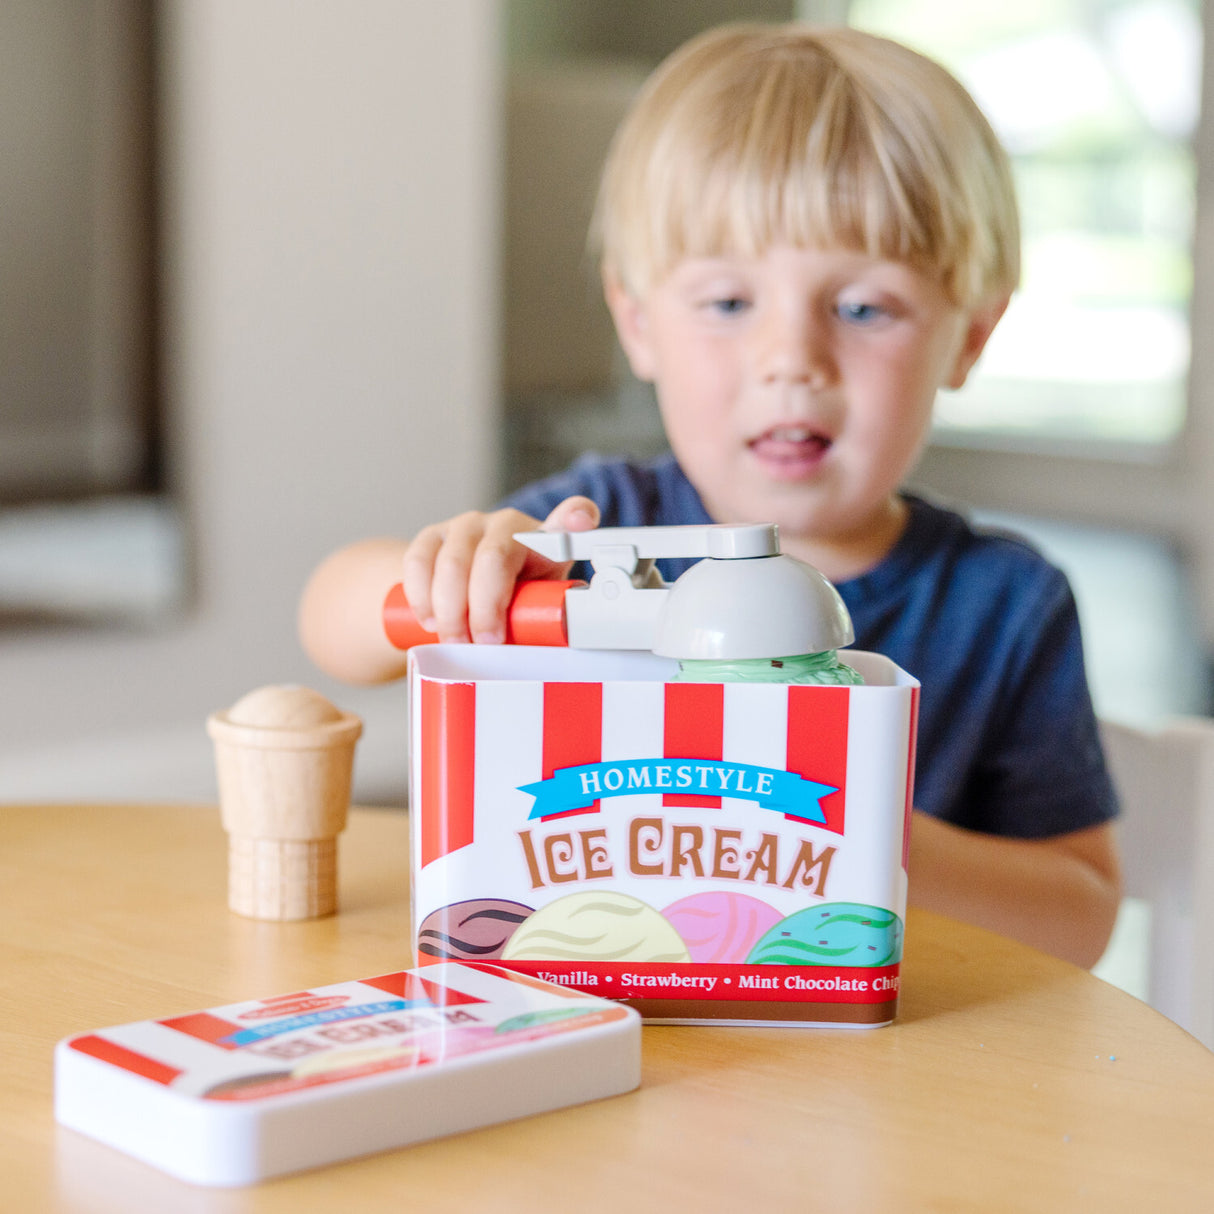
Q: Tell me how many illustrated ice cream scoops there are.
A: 8